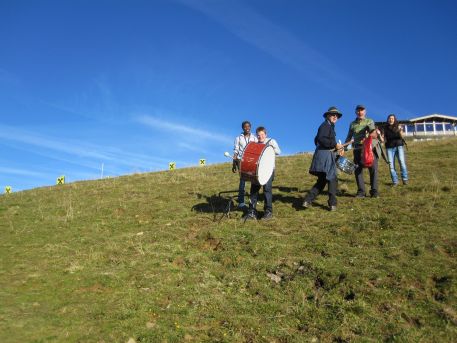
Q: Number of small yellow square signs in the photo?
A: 4